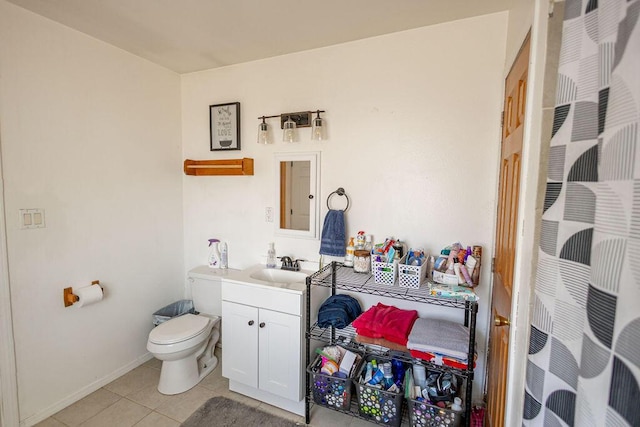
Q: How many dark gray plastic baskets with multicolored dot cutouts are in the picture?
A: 3